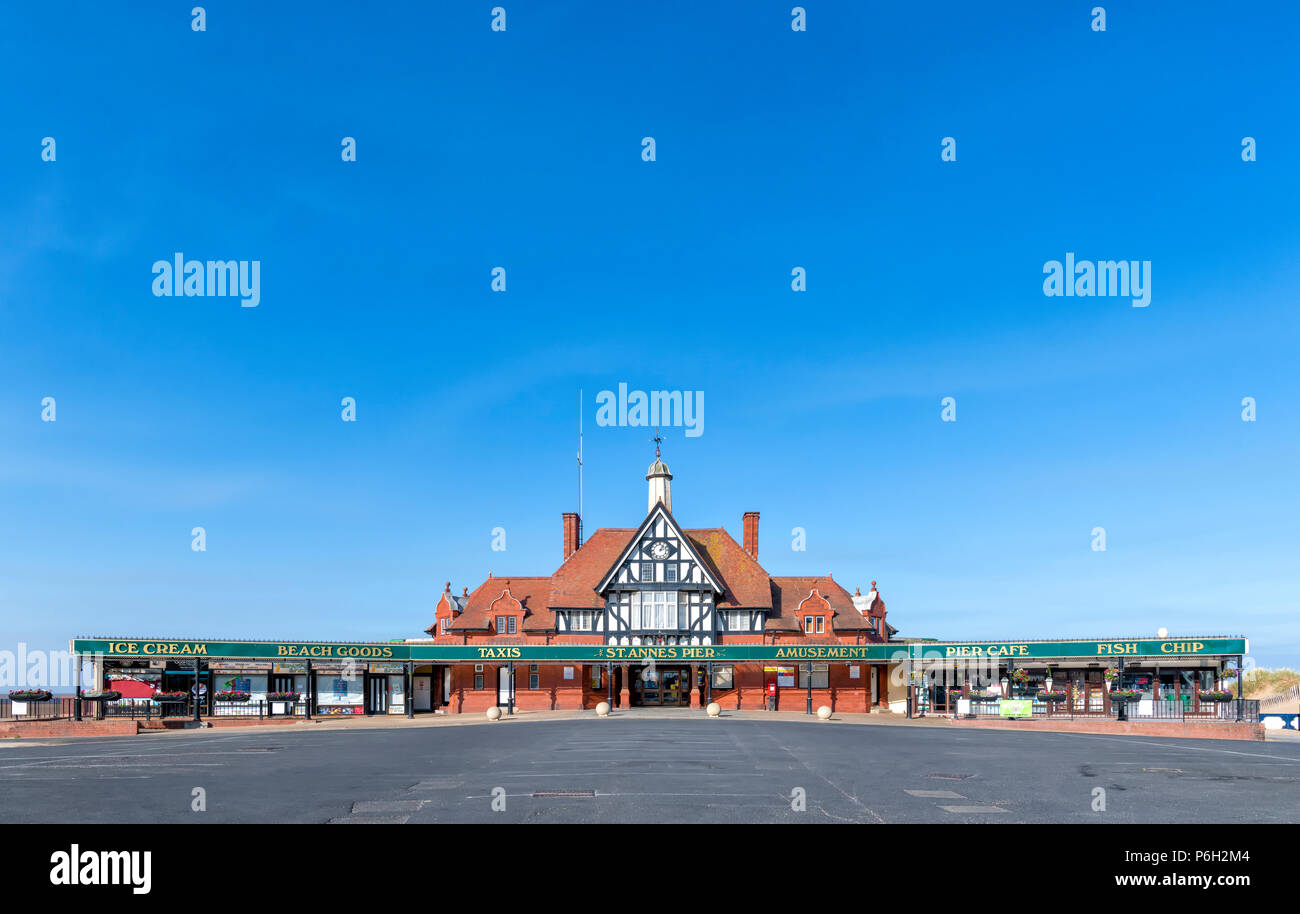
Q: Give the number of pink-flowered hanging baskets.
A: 3